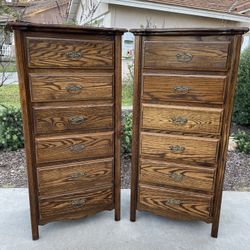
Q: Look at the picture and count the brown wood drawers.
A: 12